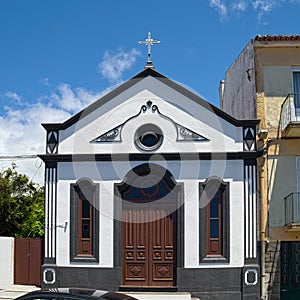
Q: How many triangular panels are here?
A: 2